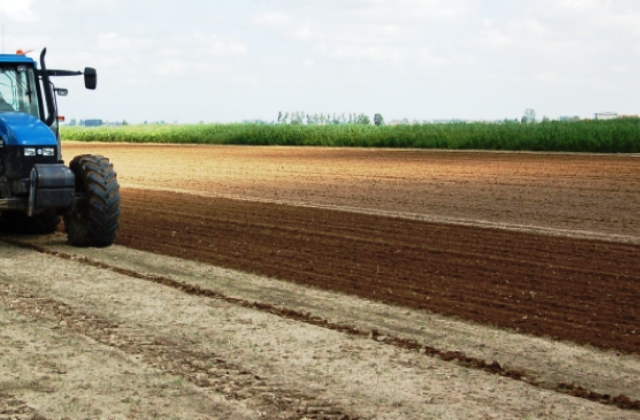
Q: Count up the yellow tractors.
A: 0